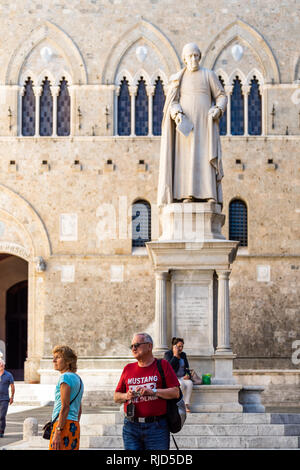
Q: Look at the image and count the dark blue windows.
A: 11